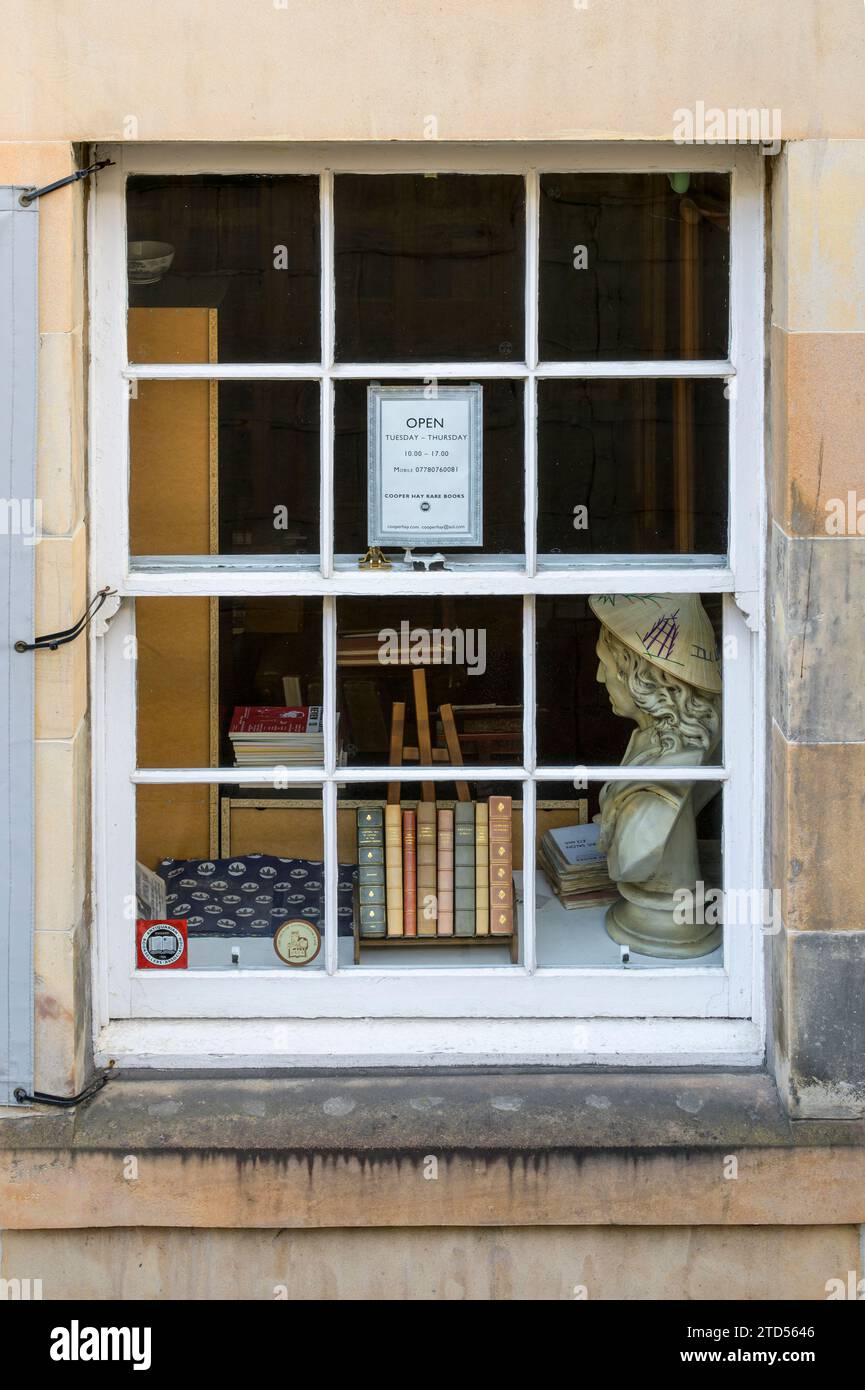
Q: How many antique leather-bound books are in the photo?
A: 8